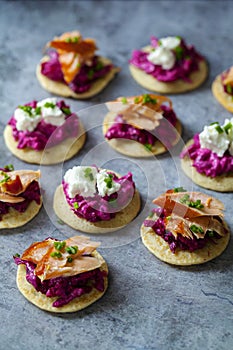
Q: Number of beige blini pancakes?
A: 10